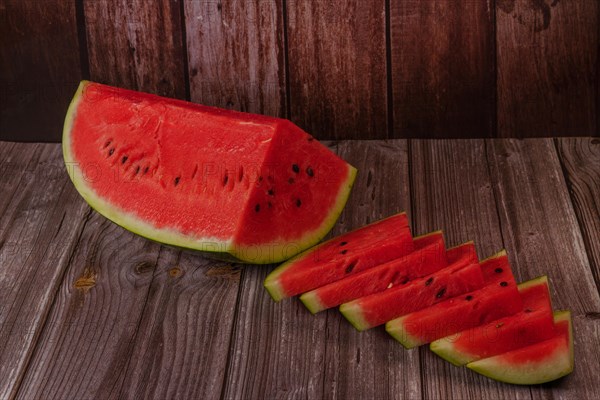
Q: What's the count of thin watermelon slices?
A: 6